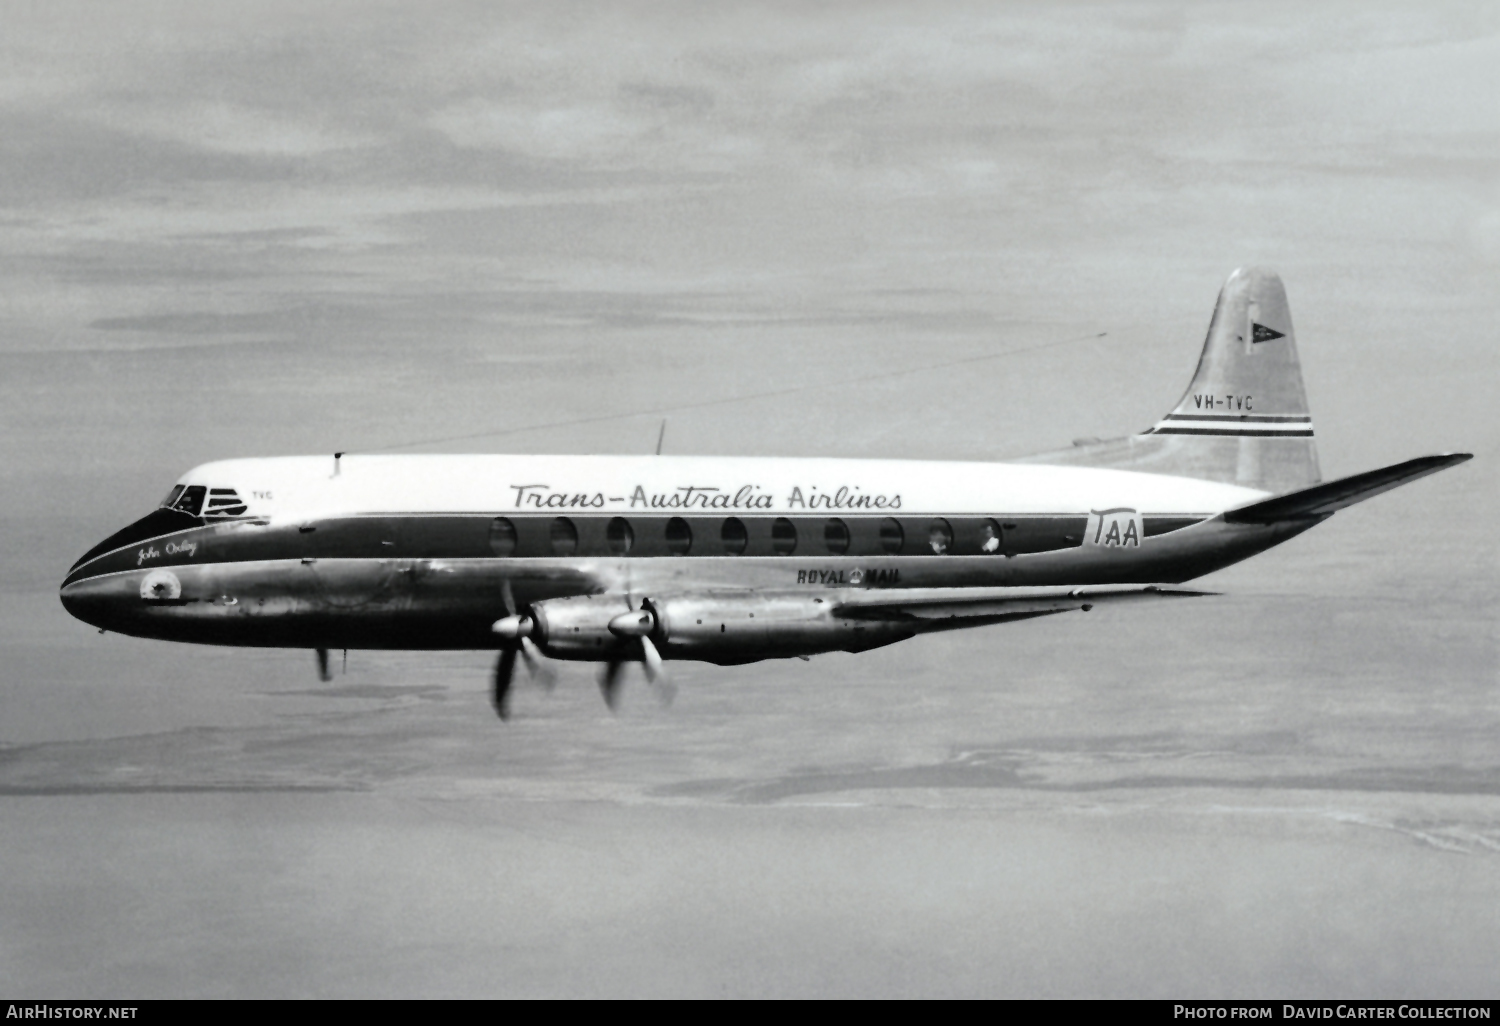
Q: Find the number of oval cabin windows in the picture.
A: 10